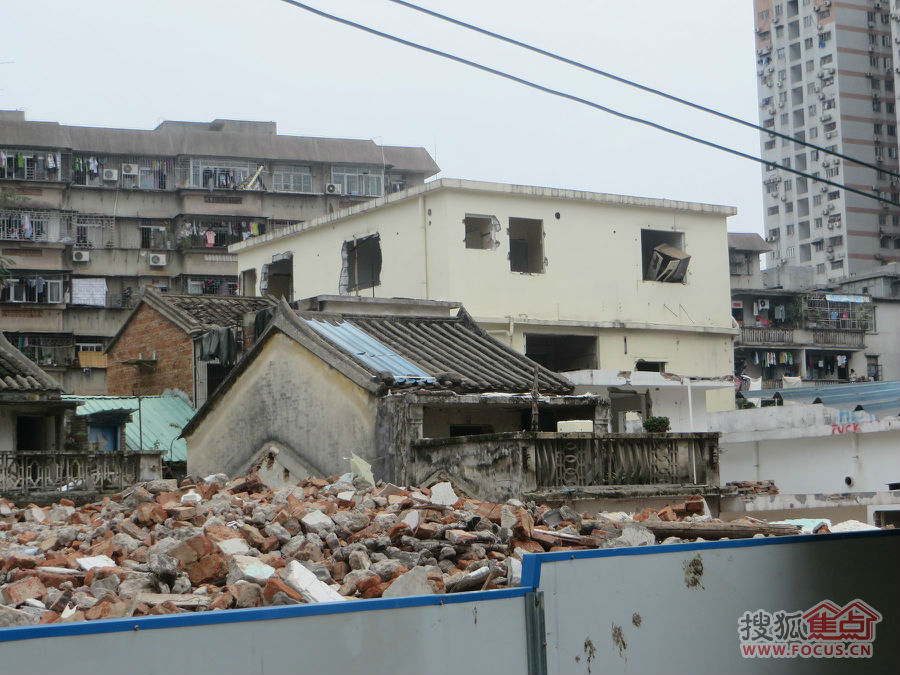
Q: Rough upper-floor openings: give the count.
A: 6